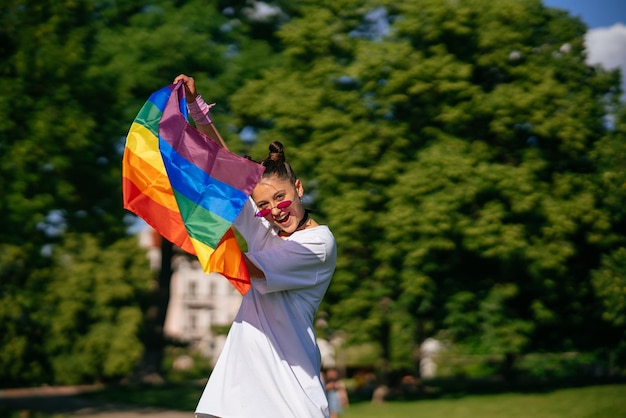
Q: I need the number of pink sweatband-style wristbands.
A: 1